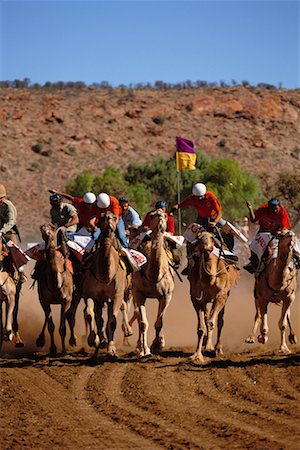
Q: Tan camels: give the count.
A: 6